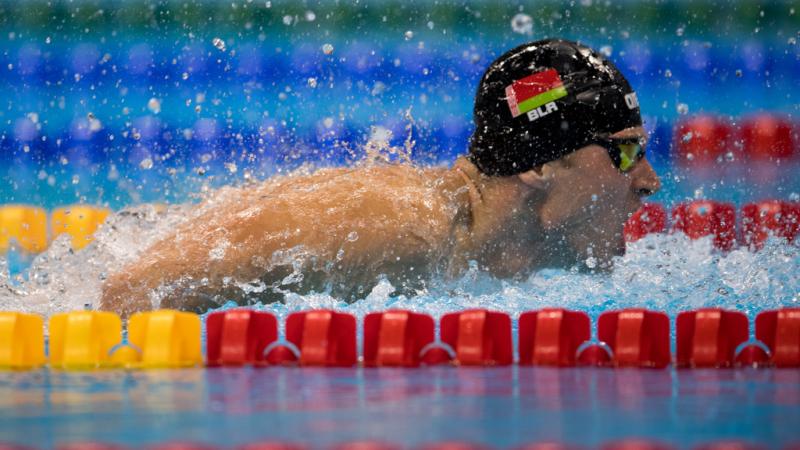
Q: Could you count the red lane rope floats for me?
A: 13